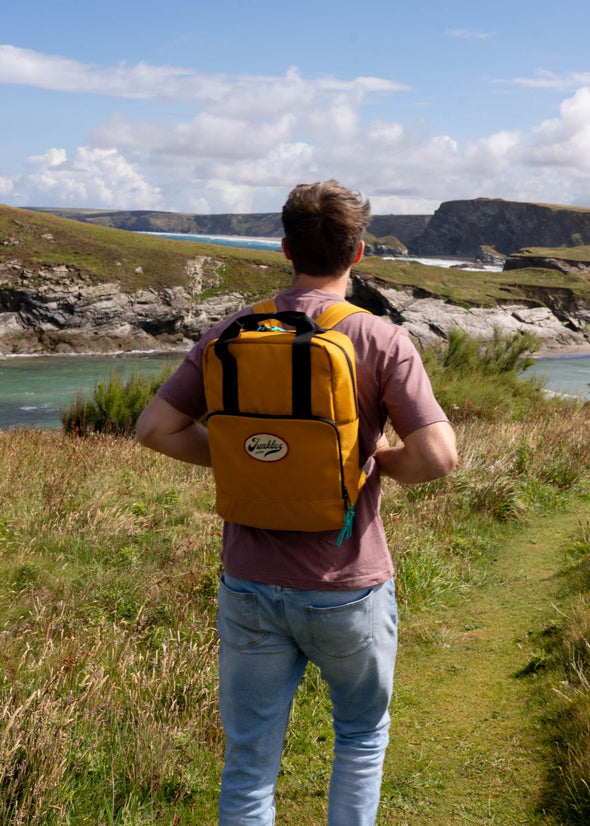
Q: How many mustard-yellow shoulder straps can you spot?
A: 2